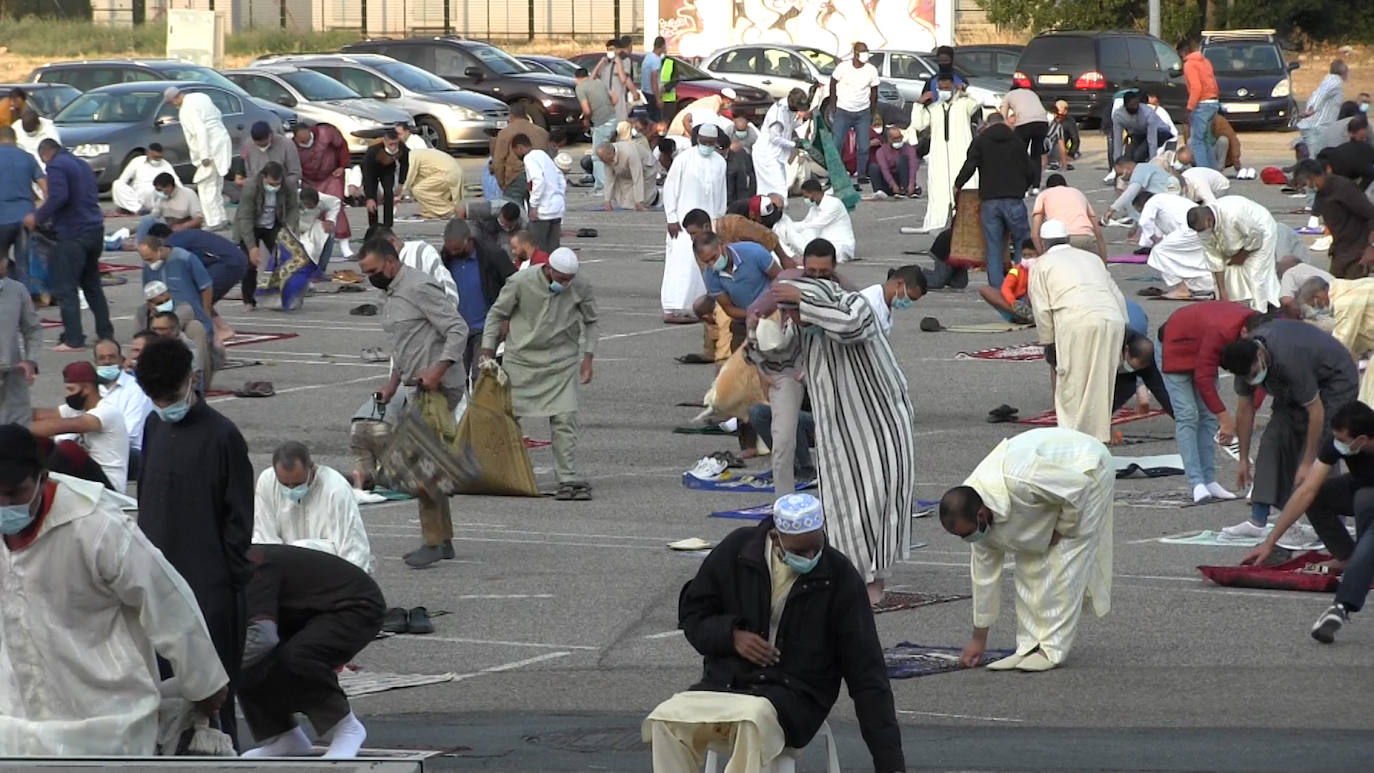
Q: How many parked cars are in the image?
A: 13